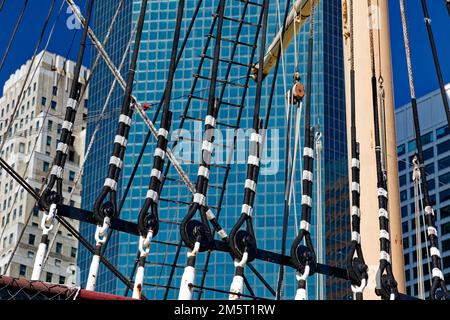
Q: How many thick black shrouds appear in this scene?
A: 9